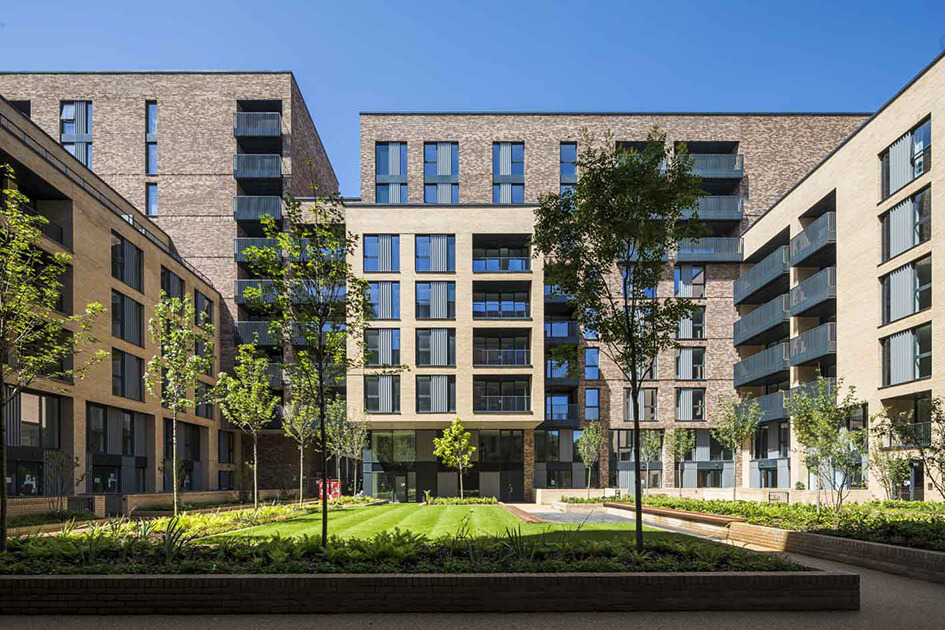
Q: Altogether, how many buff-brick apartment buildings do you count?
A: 3